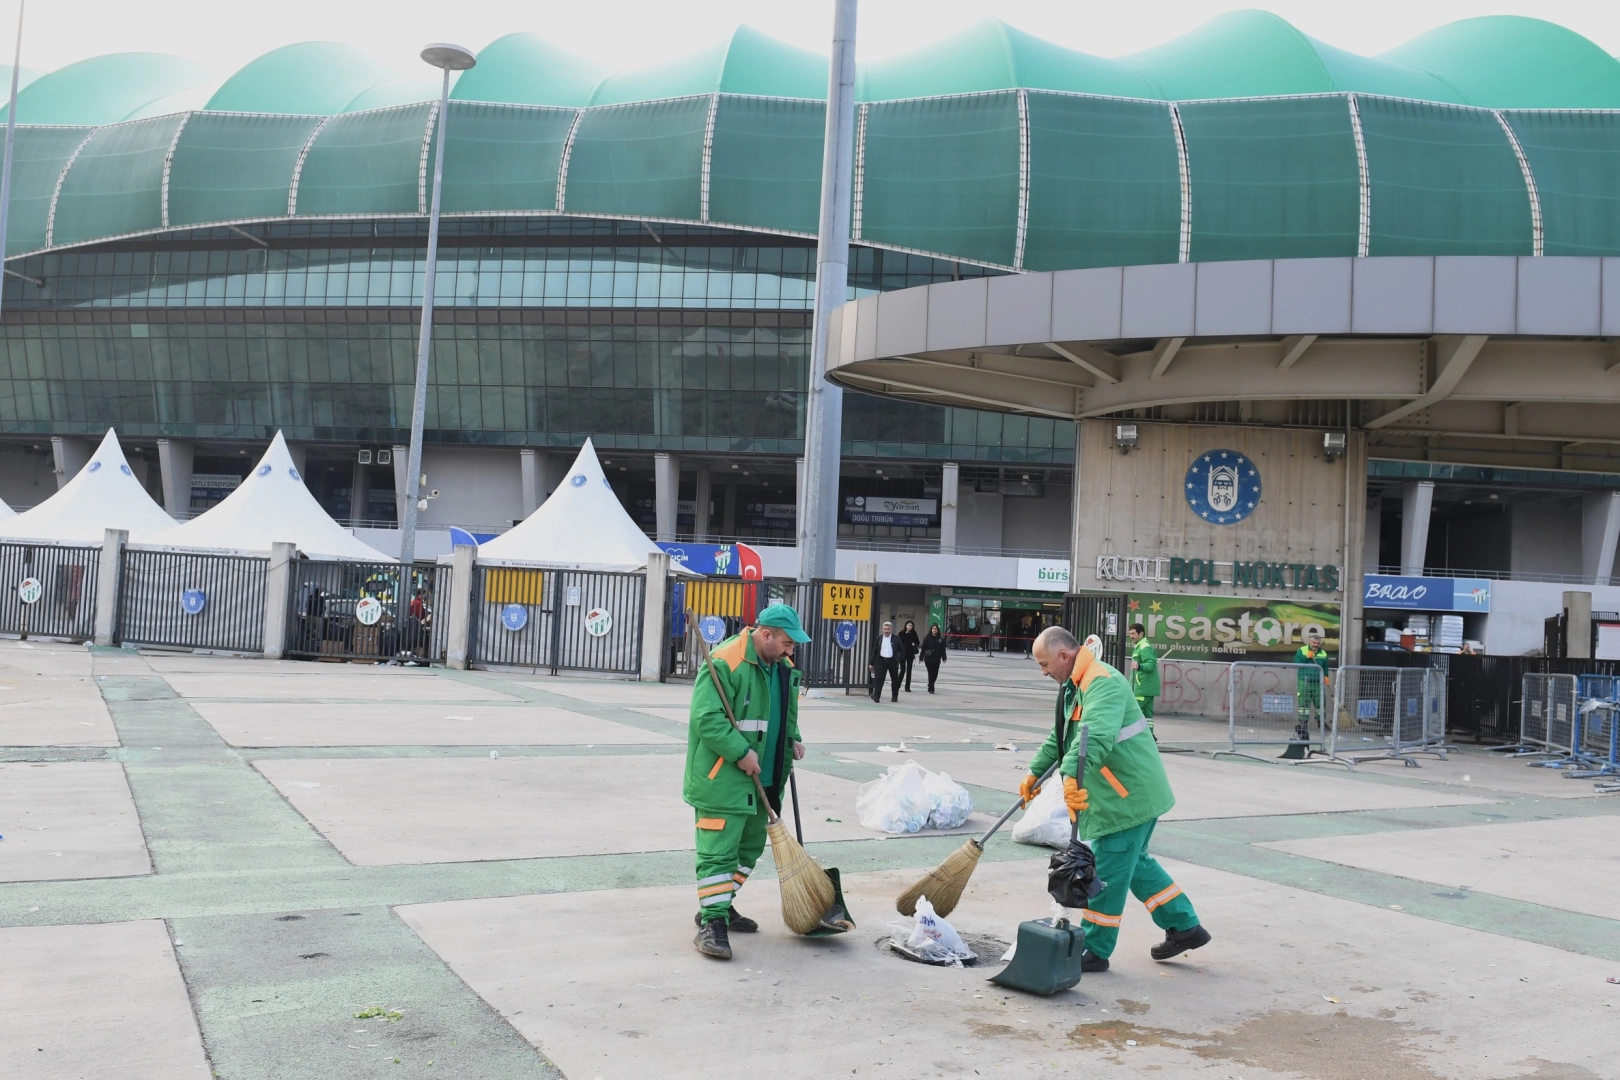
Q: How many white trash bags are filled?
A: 3